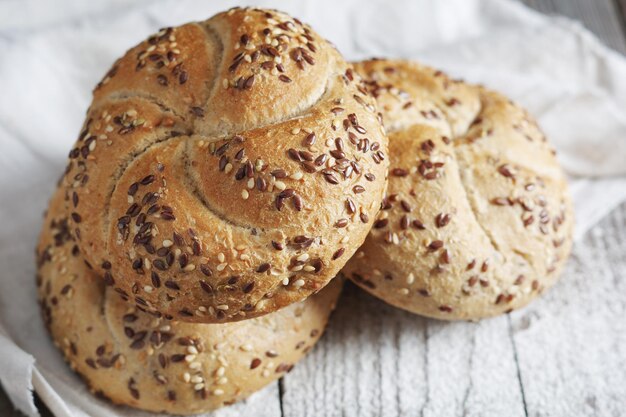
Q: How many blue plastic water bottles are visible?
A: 0